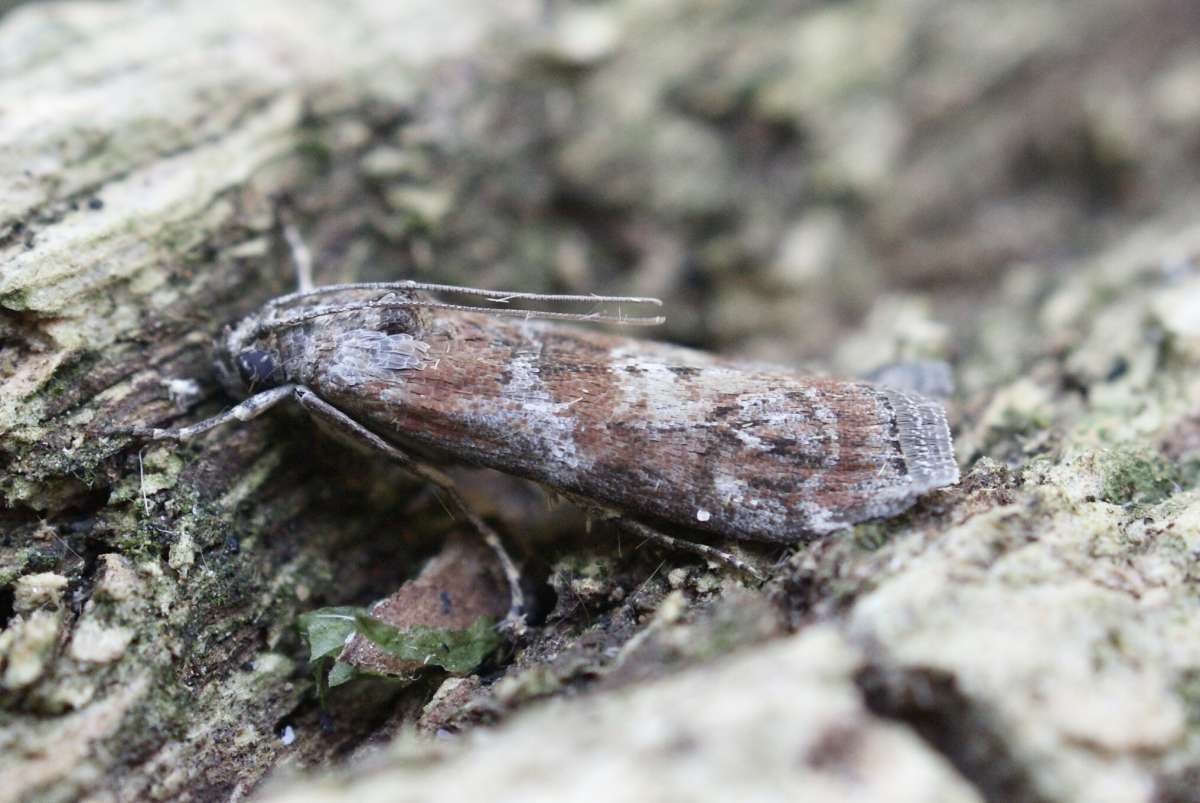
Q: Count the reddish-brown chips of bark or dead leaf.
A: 1